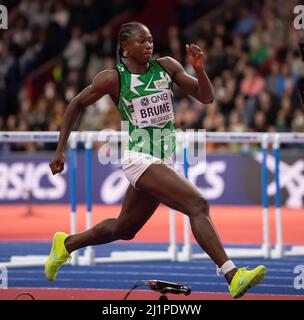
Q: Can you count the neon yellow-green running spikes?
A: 2